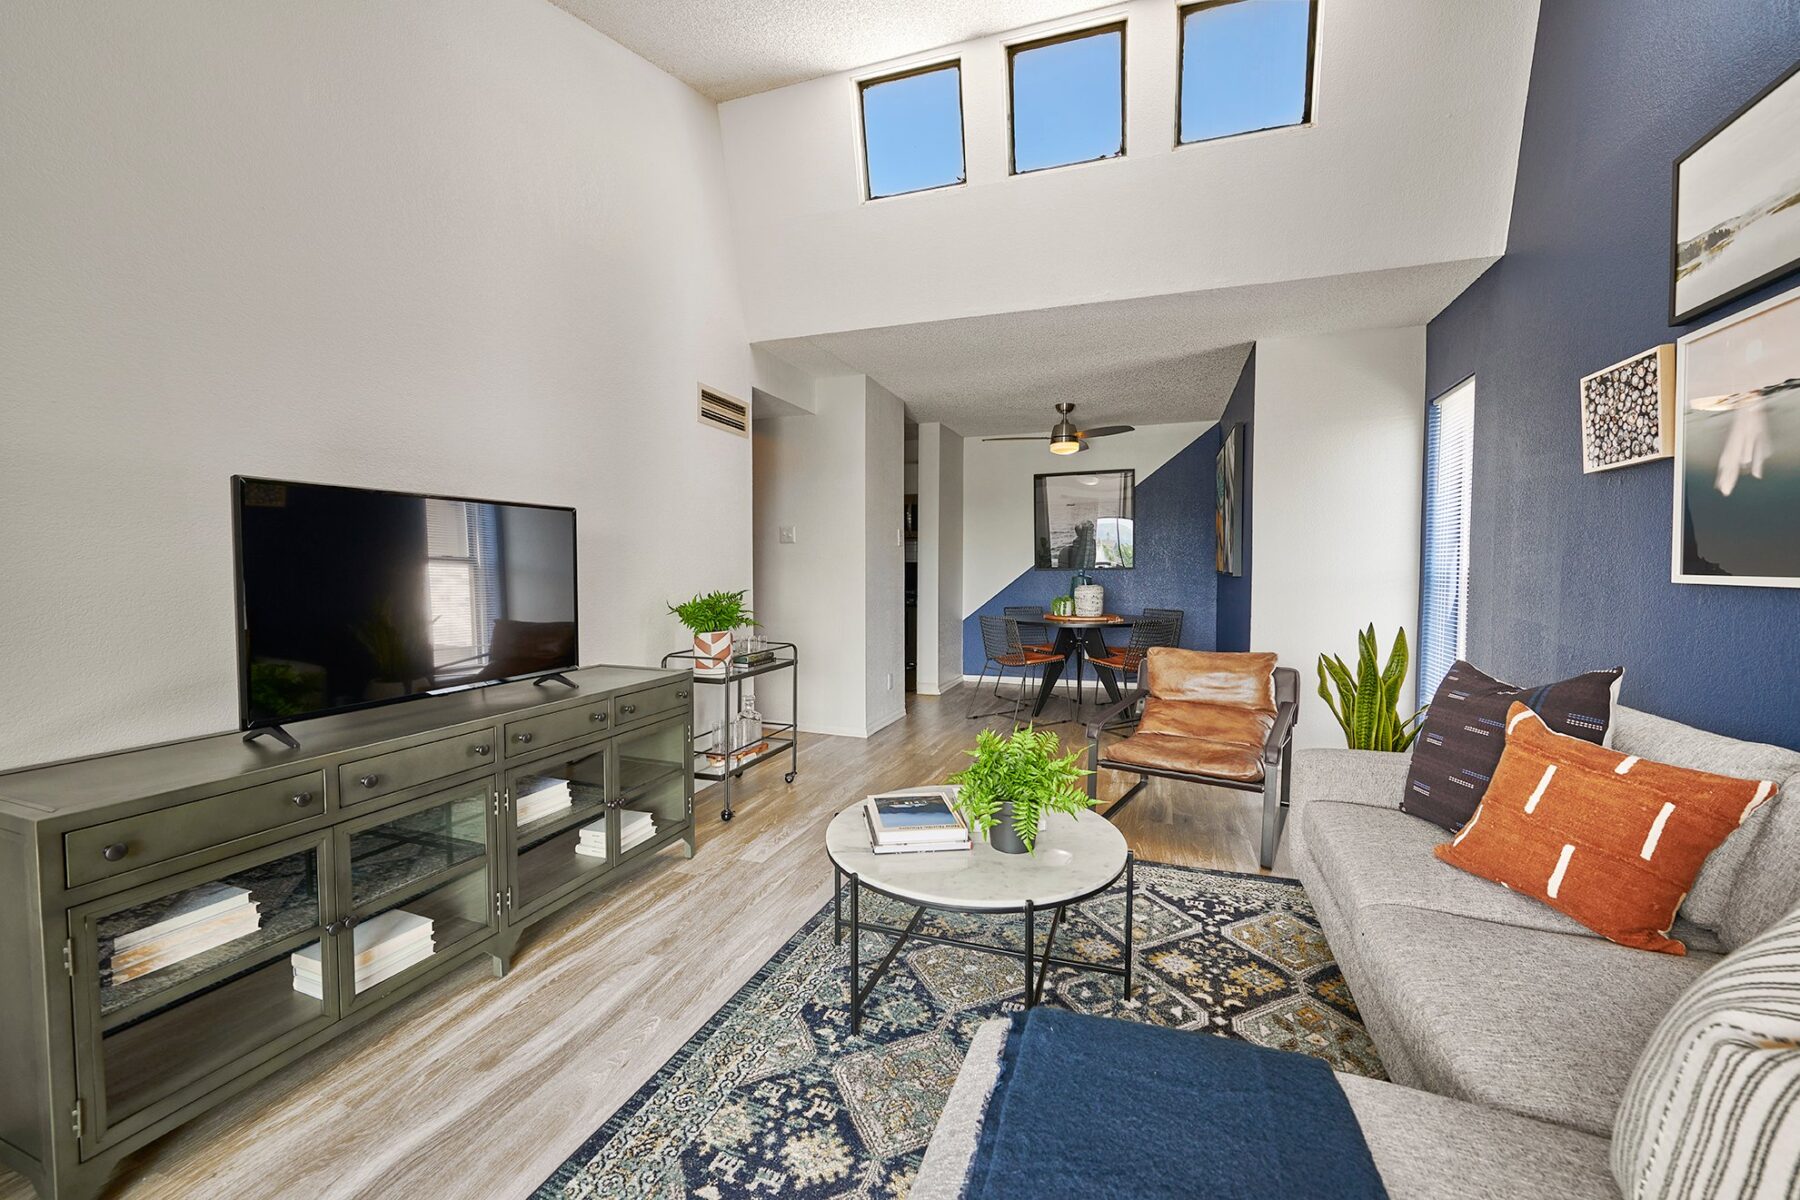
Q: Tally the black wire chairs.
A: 4